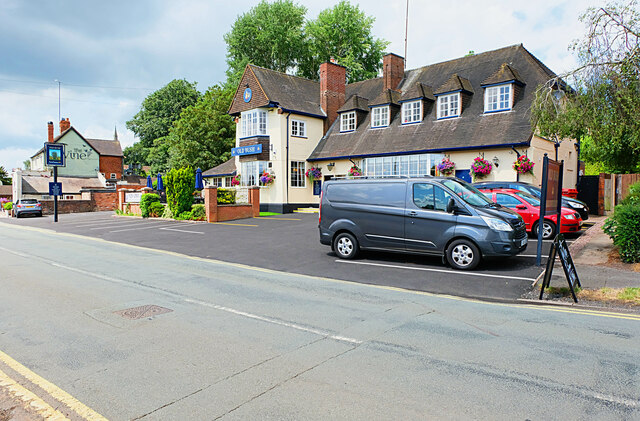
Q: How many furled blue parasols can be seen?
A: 3